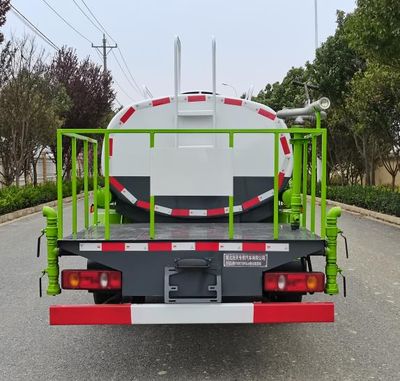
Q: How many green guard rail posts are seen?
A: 11